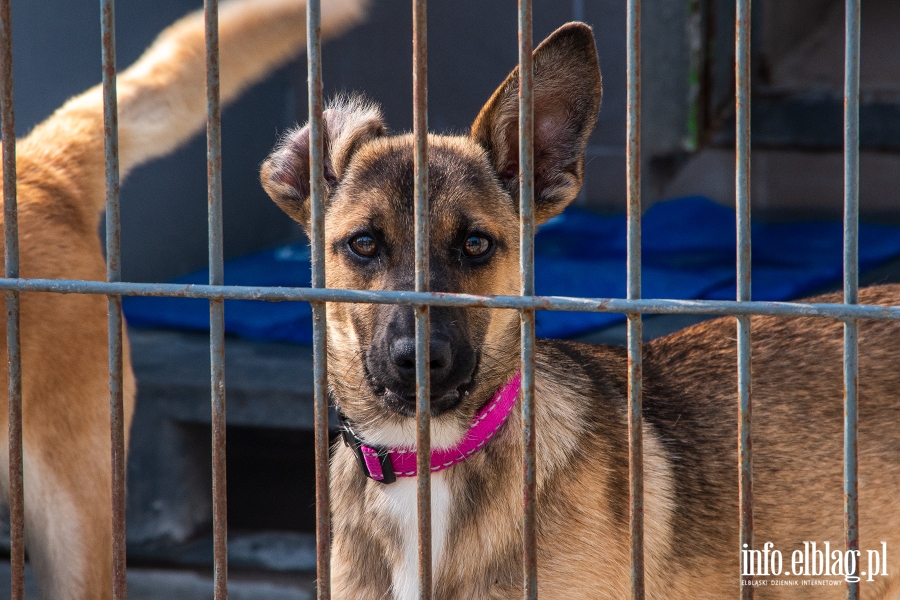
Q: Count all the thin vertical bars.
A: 9